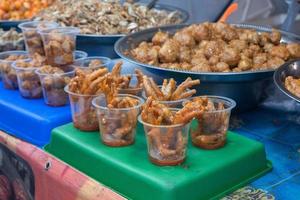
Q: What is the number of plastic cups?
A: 13